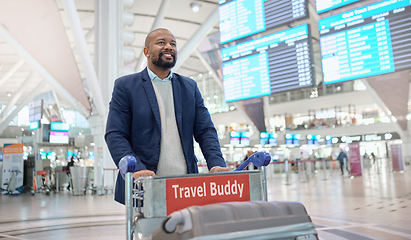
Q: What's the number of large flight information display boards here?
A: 4